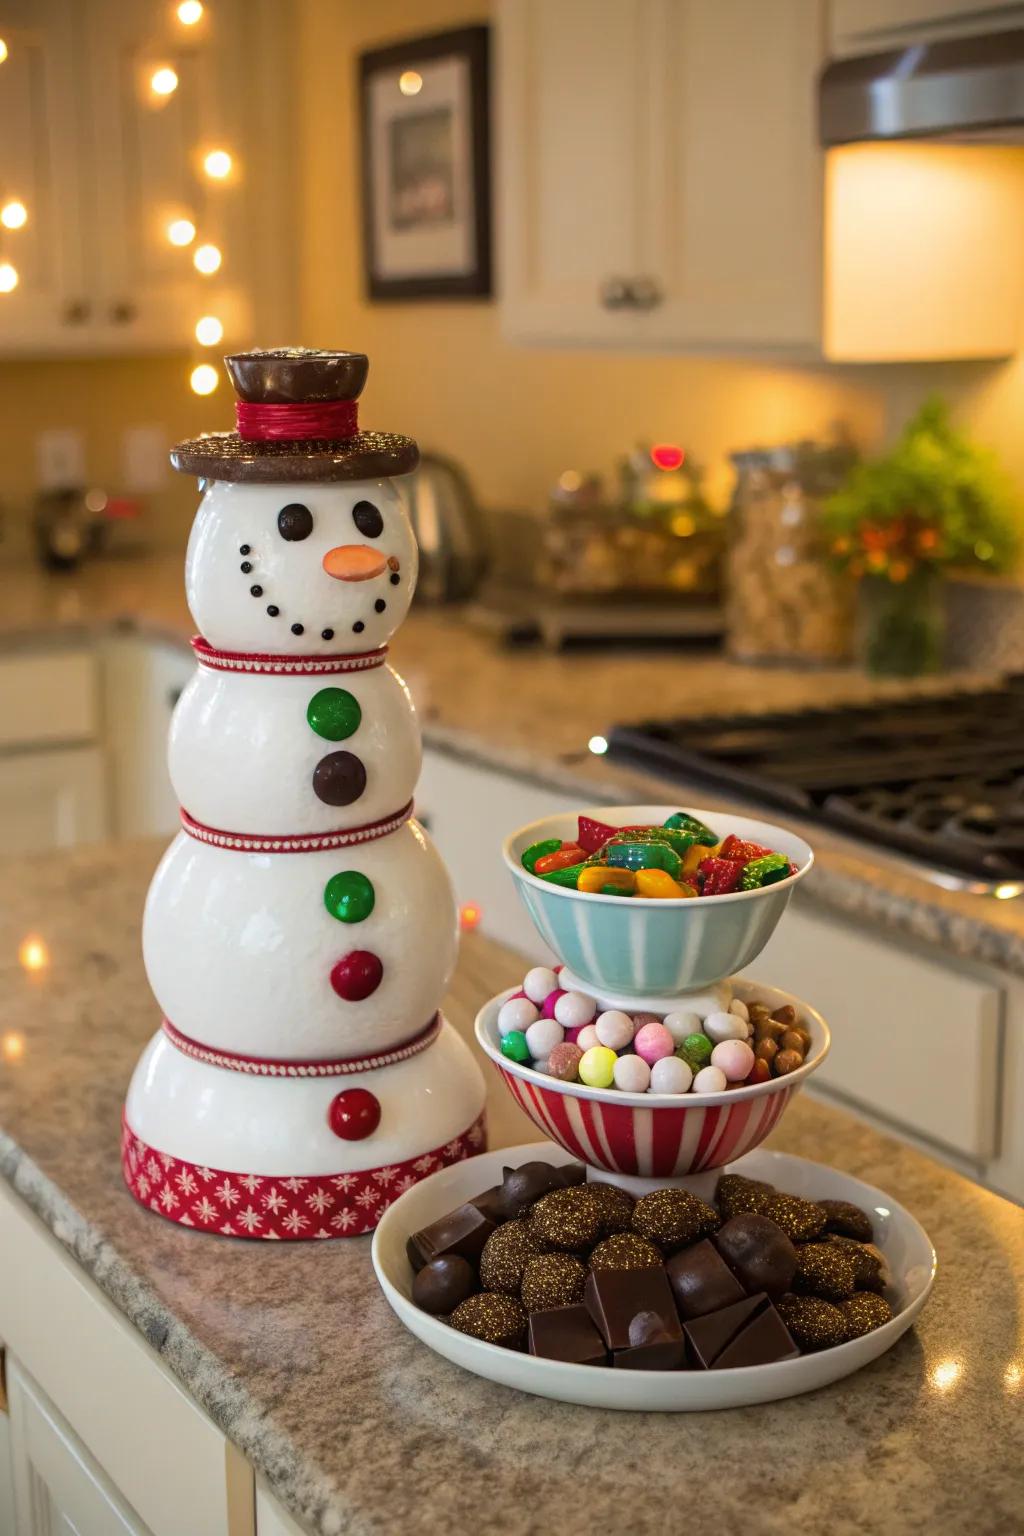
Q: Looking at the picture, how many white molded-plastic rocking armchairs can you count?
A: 0